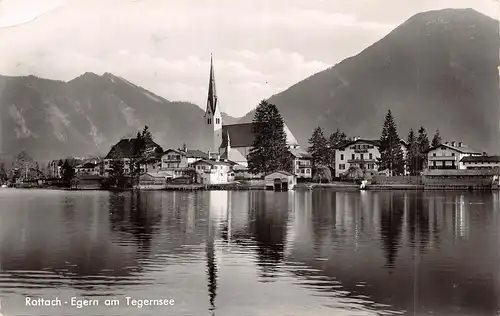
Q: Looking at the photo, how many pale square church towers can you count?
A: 1